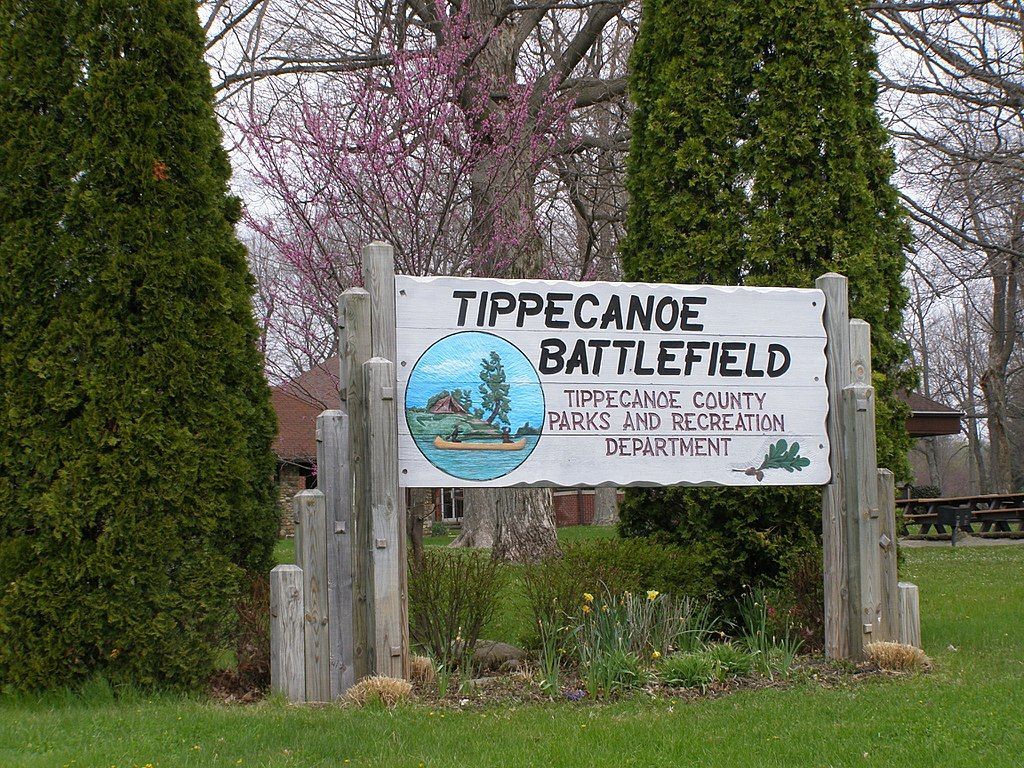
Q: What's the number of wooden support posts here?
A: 11